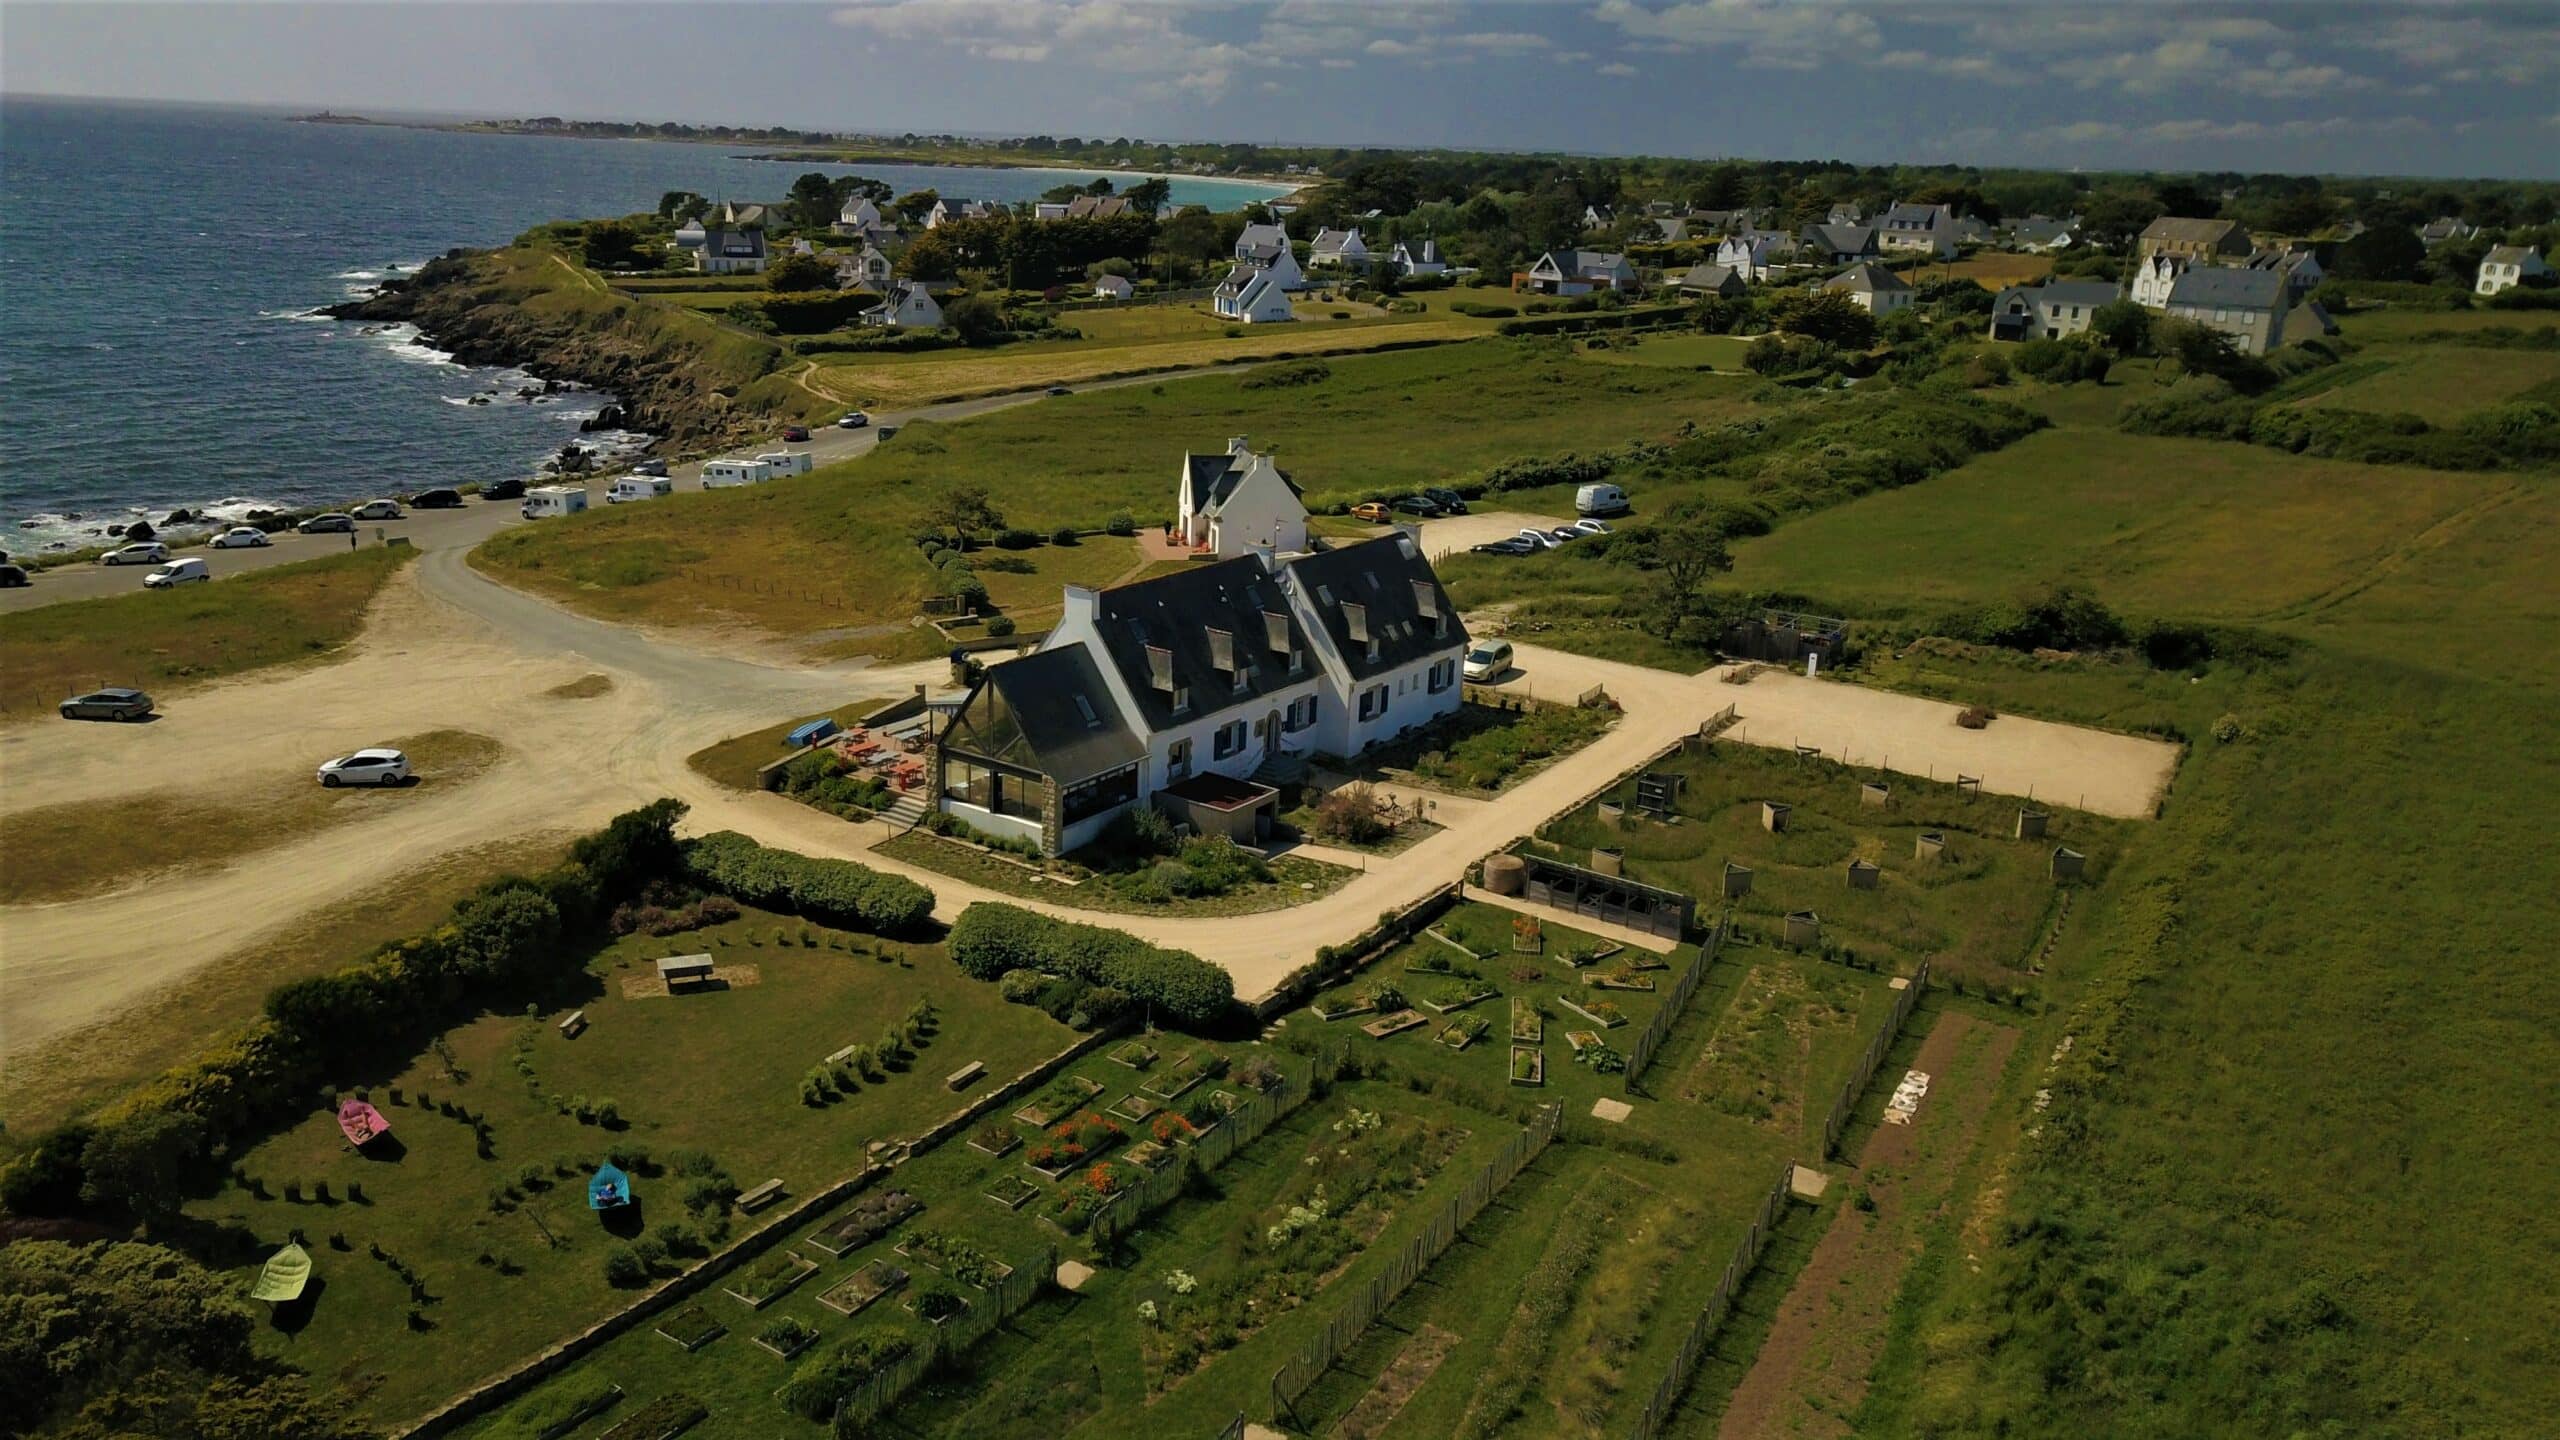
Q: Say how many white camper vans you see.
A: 4